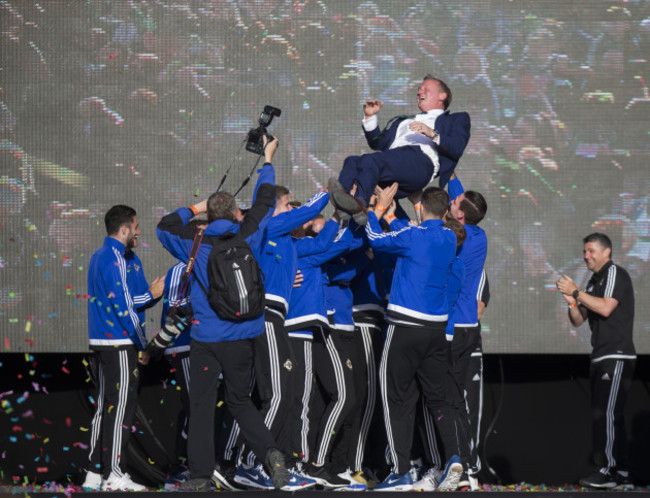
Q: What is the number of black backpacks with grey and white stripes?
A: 1